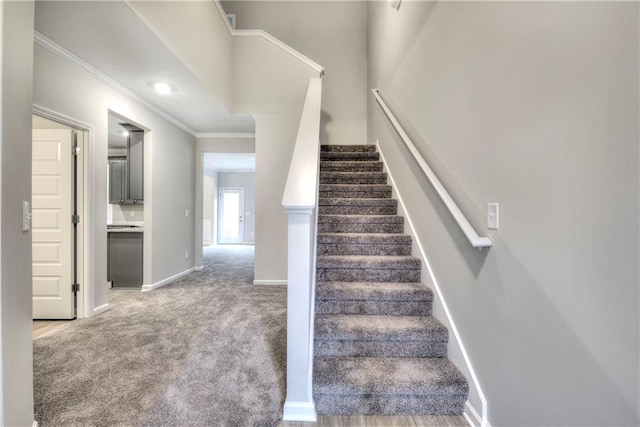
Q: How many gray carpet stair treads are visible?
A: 12